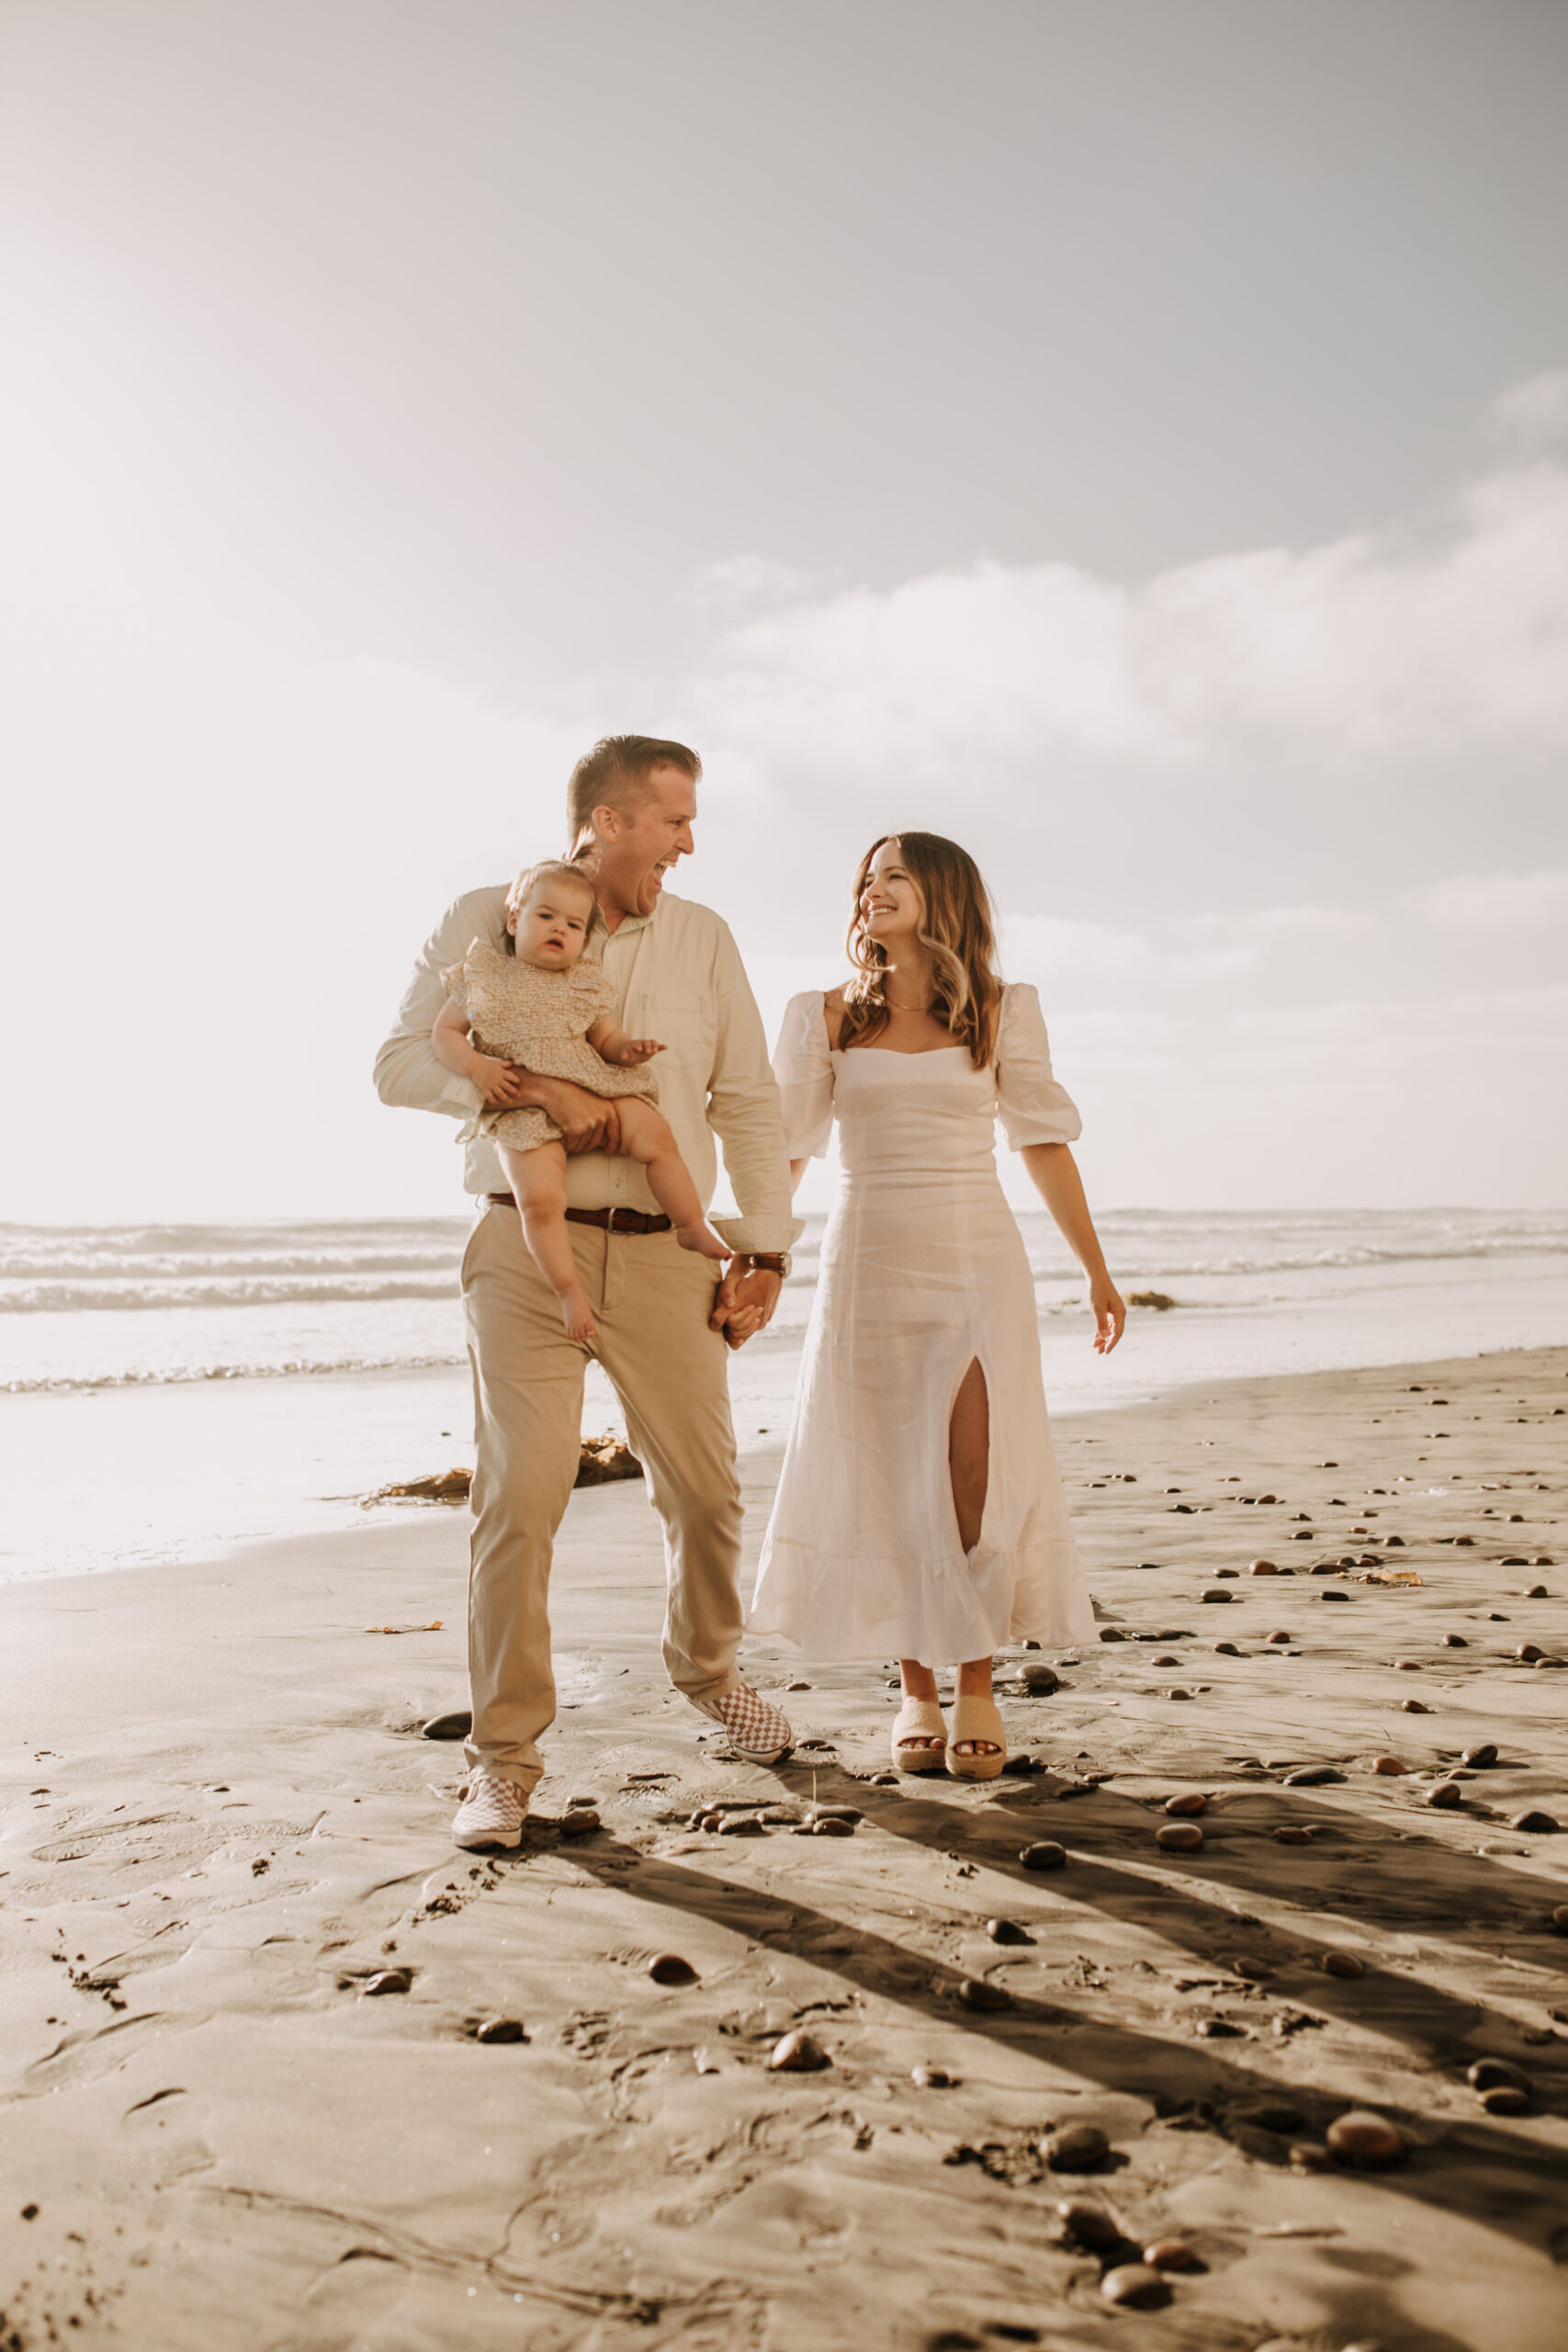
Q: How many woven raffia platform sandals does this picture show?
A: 2